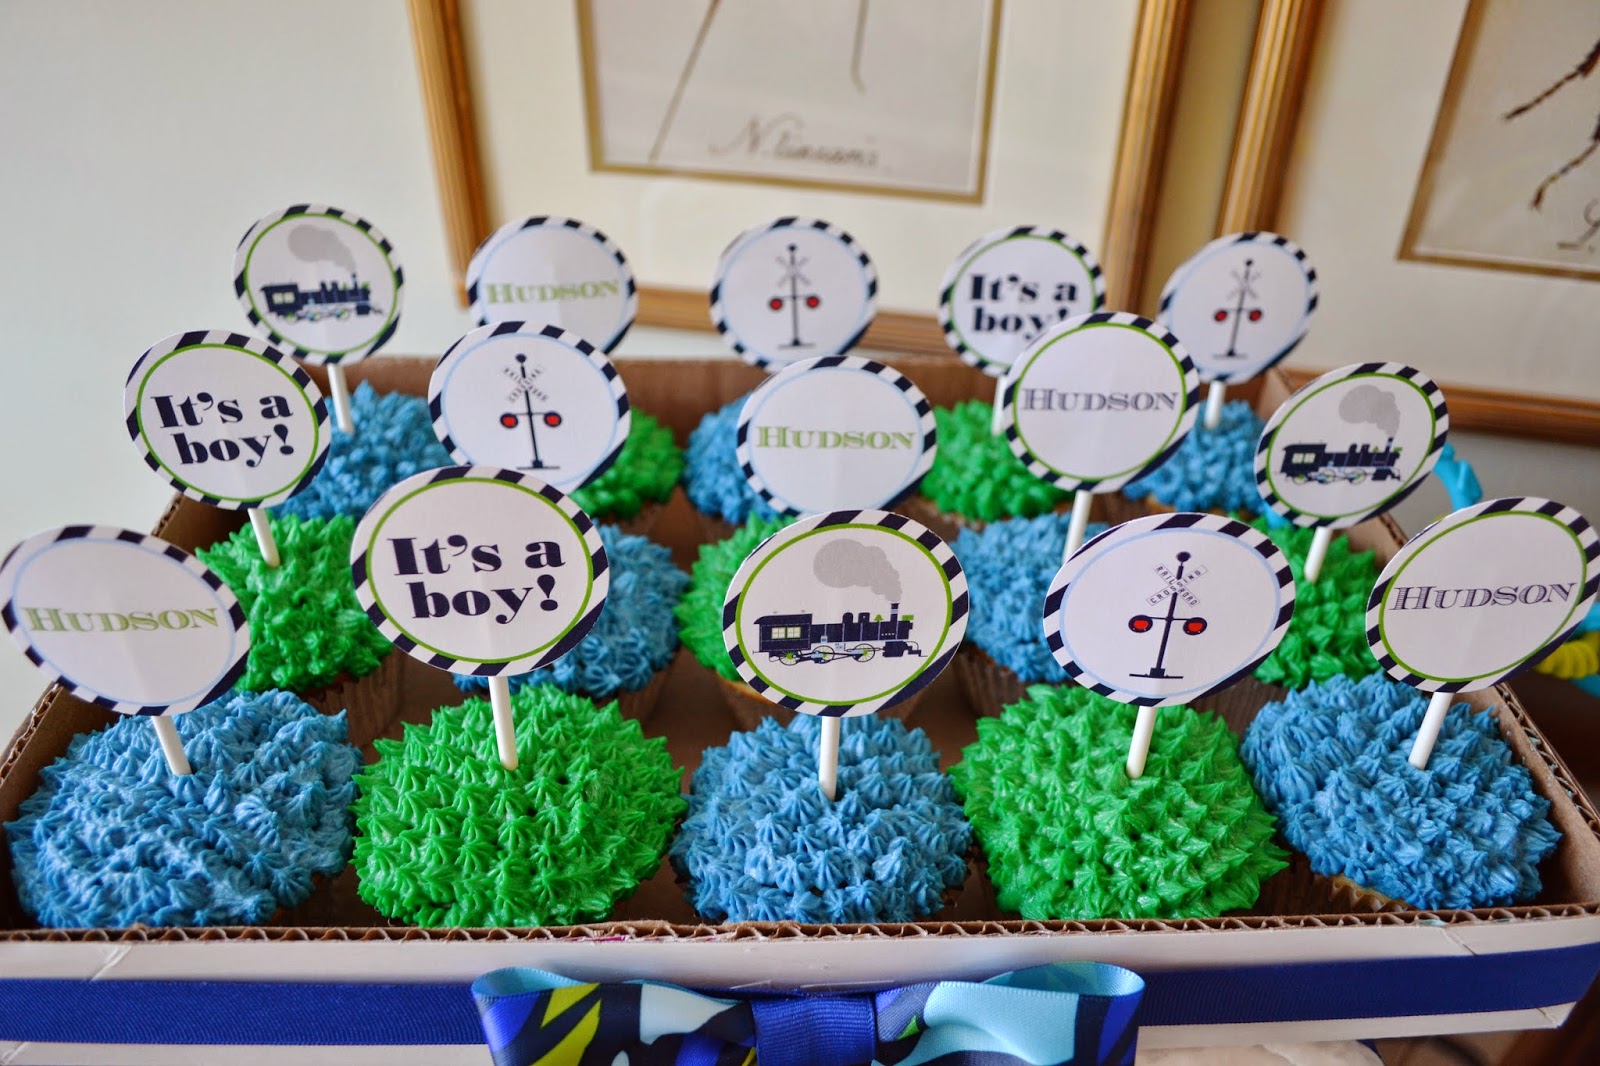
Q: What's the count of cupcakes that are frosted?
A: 15